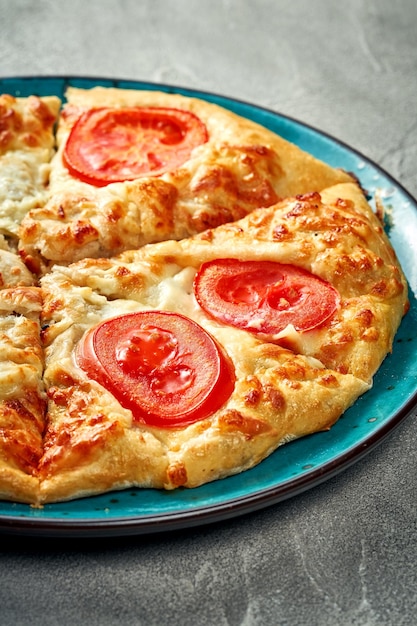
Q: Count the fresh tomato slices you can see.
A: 3